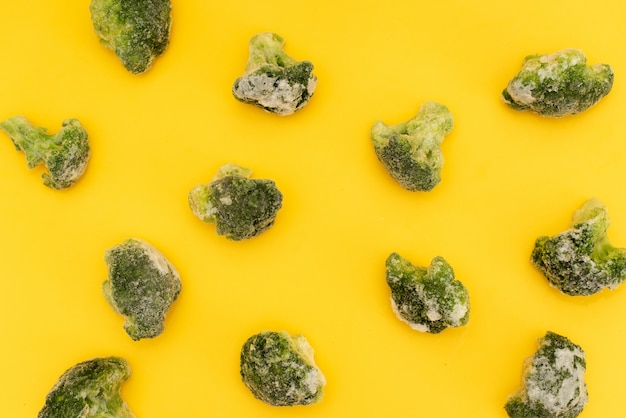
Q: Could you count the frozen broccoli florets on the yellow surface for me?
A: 12